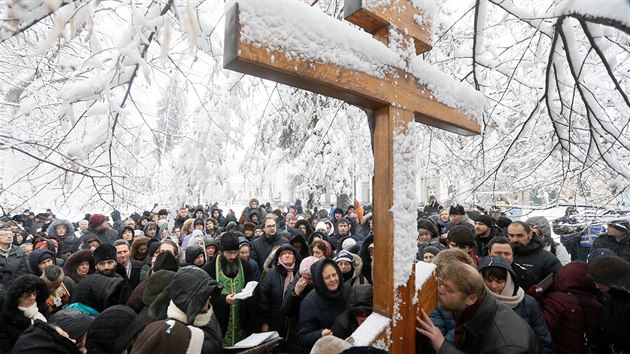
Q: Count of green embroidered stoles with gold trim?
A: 1